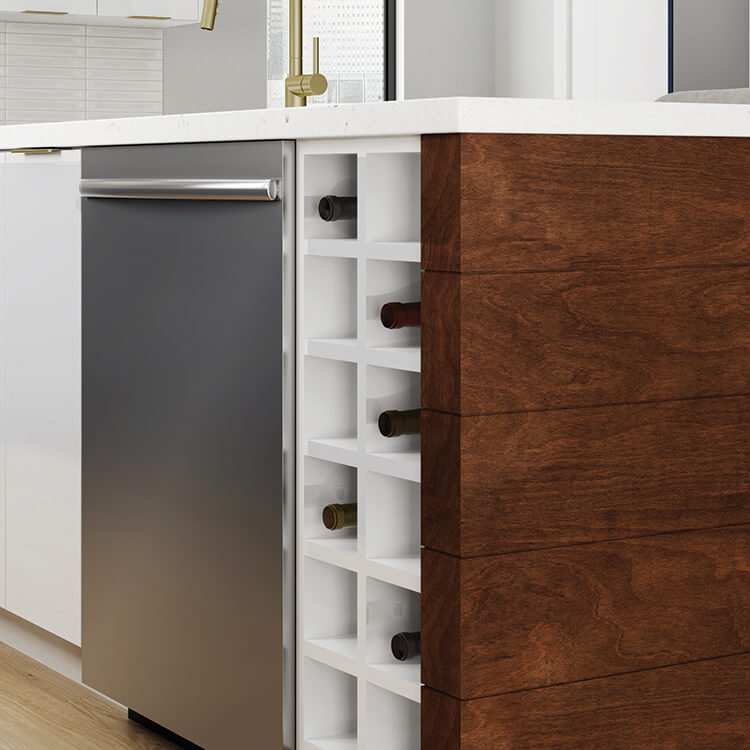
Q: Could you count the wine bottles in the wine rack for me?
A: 5